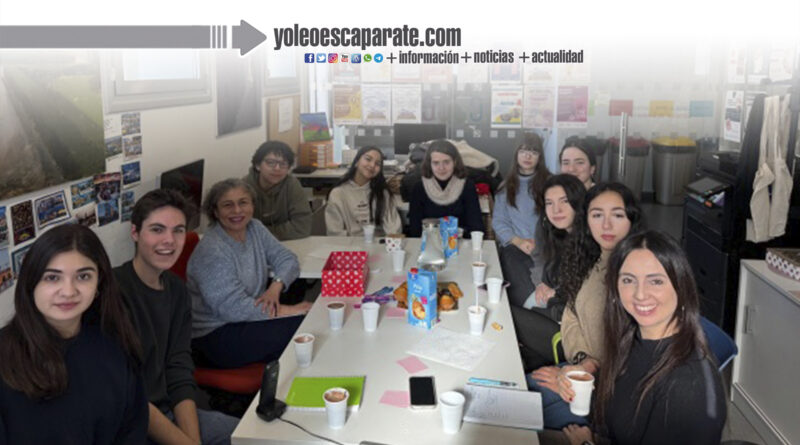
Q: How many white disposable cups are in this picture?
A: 12